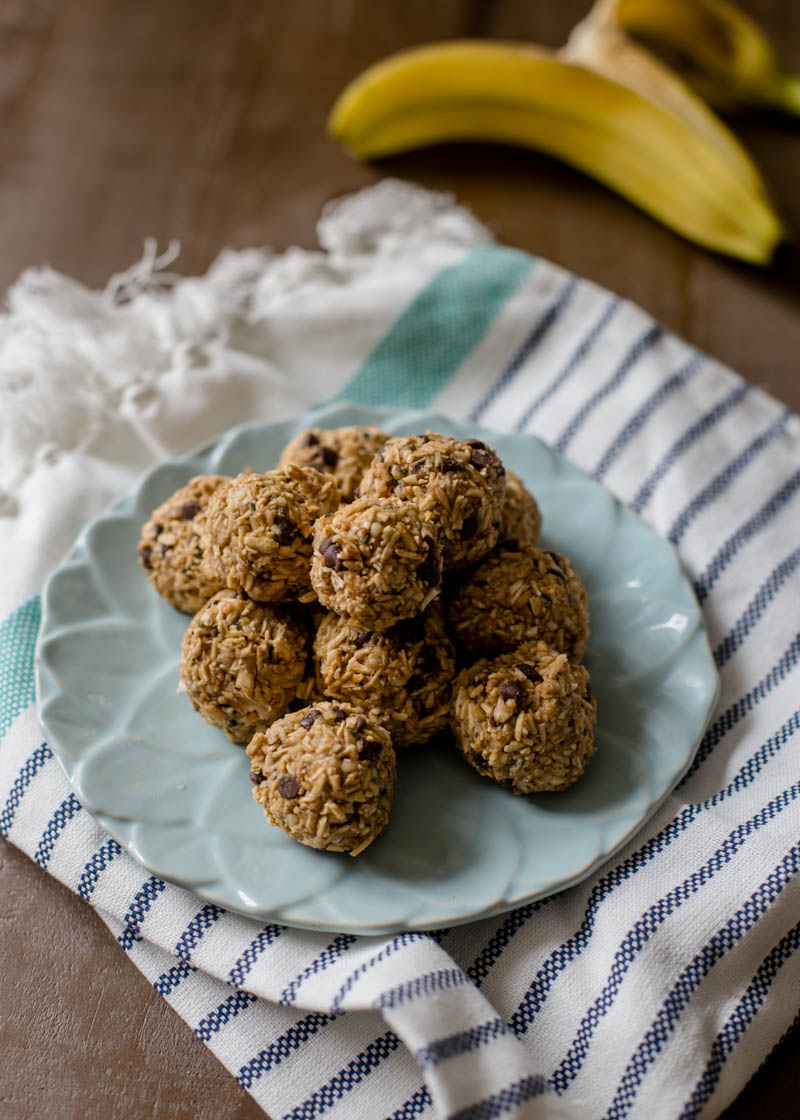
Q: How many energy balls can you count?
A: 11